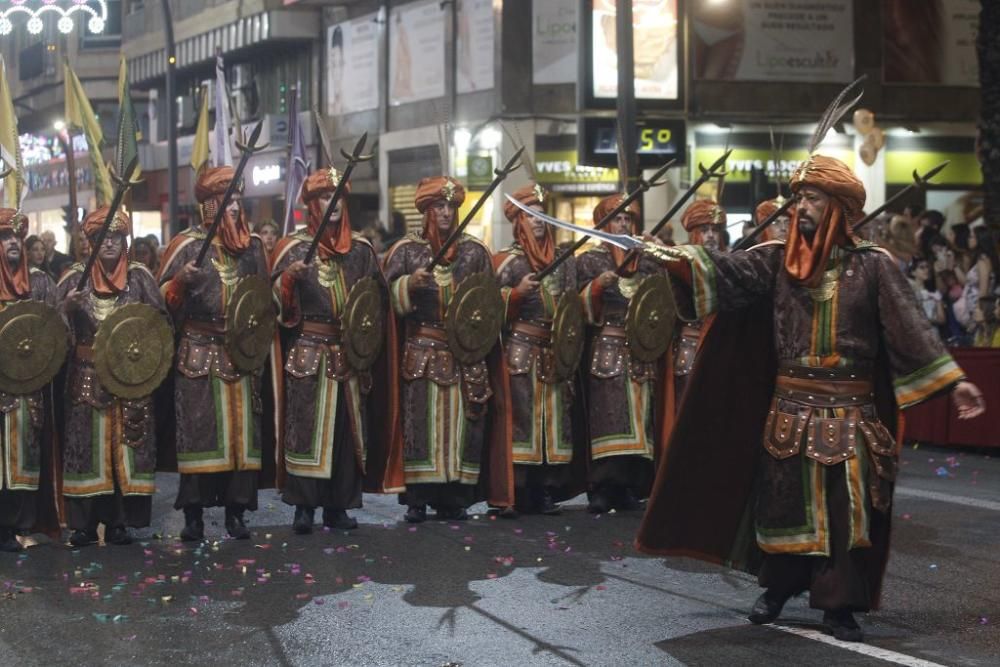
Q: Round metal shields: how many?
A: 7